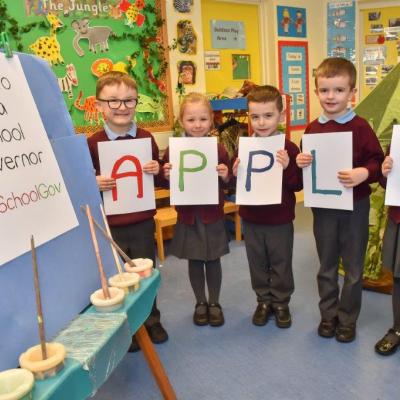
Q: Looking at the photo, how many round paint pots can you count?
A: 5